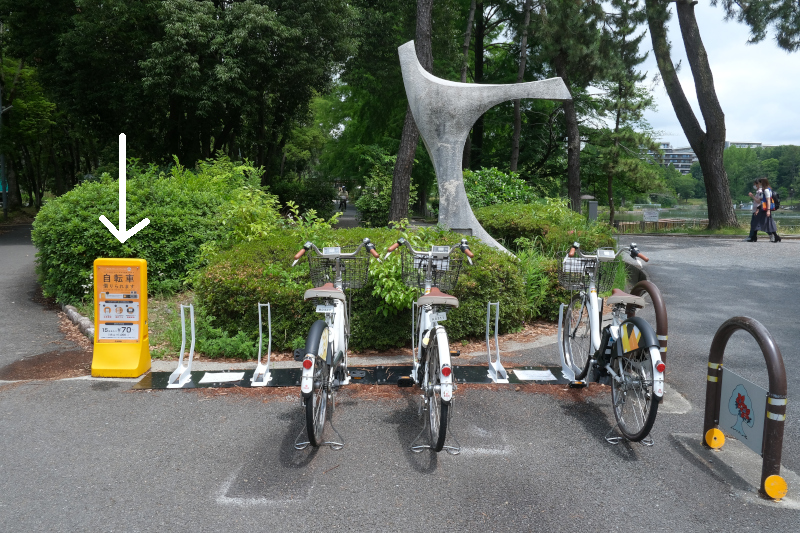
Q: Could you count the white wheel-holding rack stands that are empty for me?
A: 3